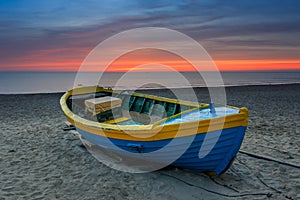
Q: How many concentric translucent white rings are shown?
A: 2